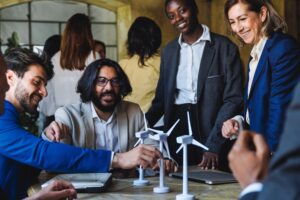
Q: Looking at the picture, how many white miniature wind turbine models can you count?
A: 3